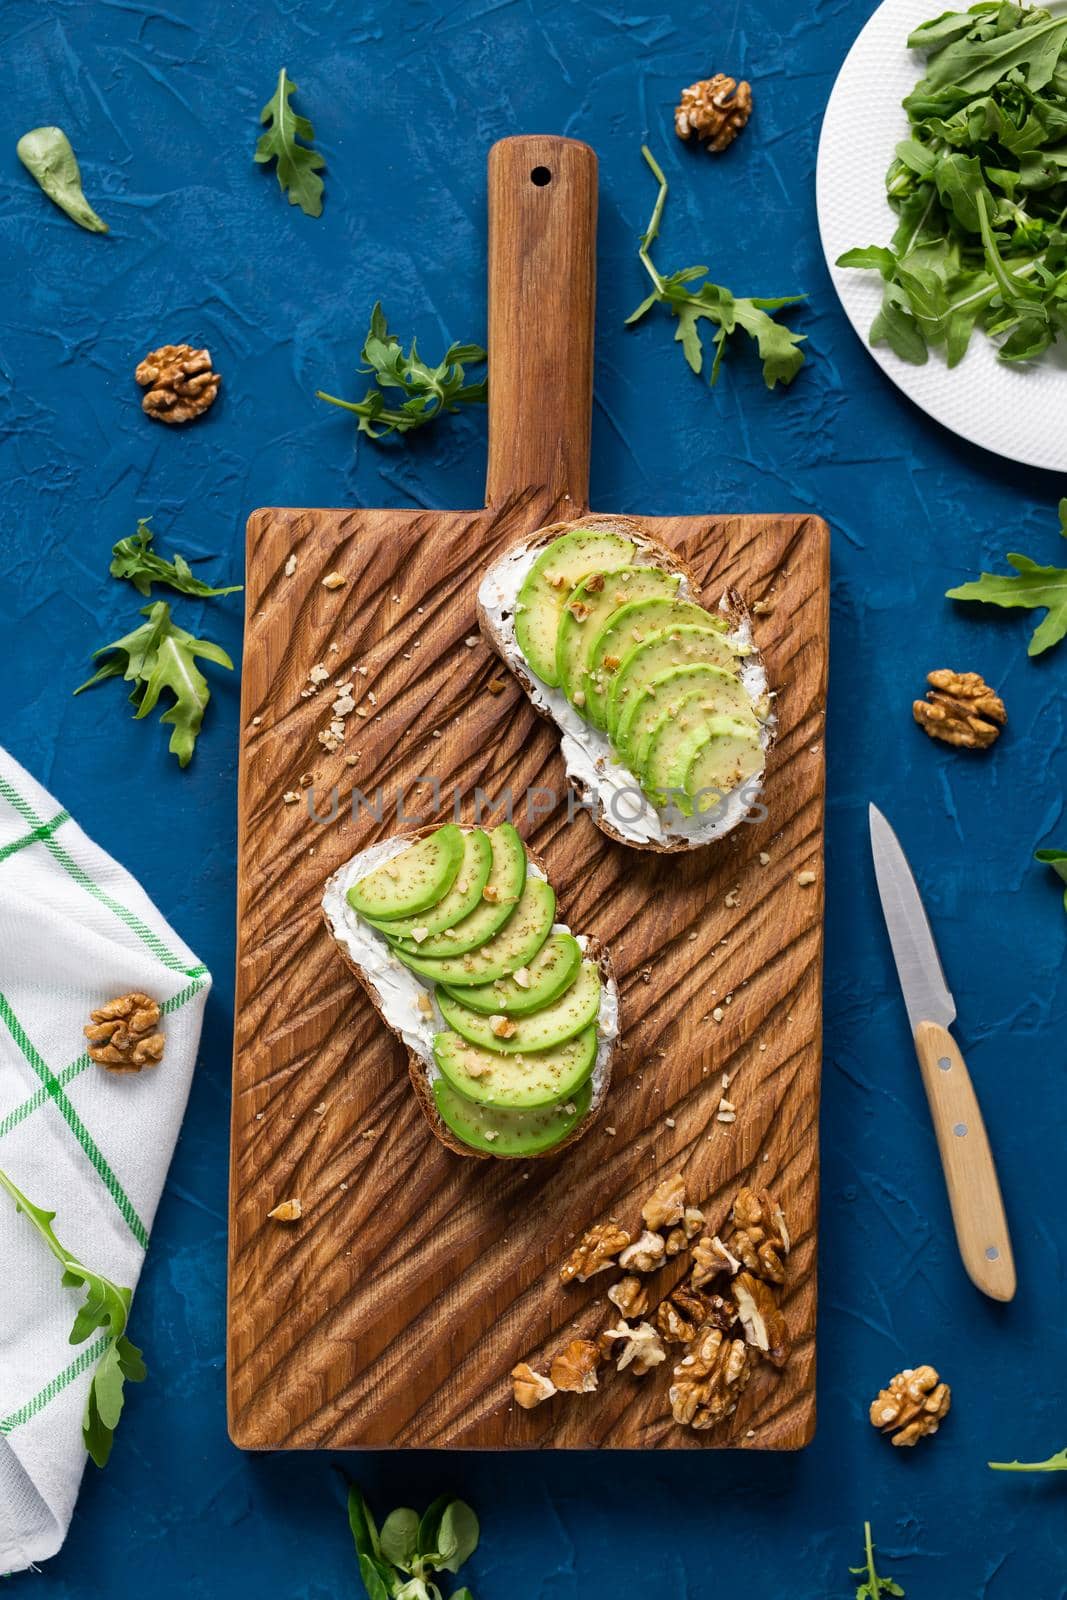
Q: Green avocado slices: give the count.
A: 15